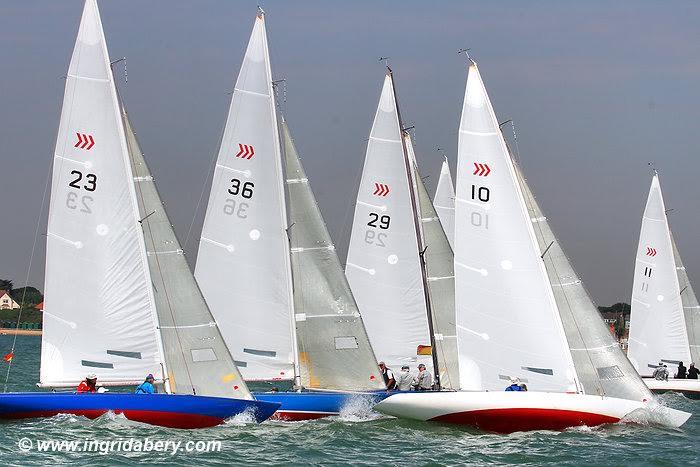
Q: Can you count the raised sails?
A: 11